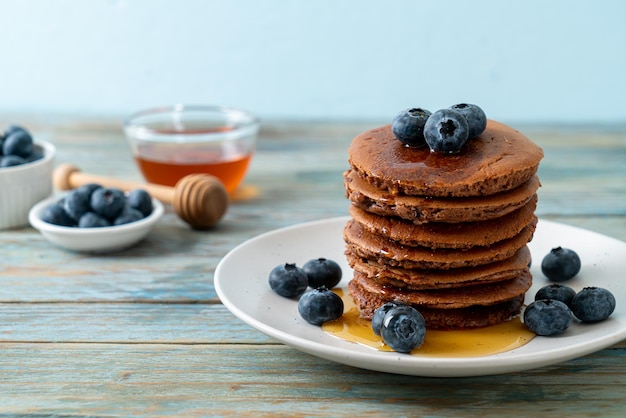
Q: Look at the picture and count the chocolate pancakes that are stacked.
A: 7